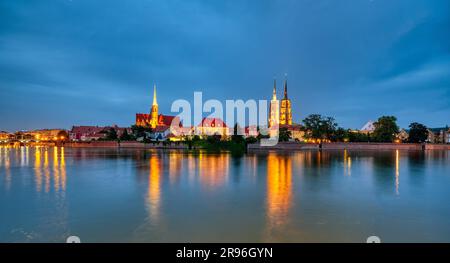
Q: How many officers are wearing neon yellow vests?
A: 0